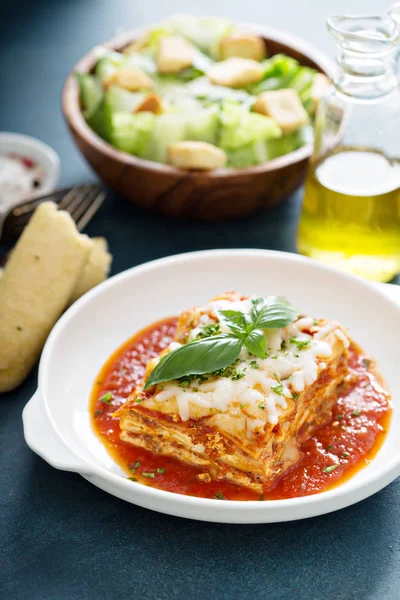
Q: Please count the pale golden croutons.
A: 8